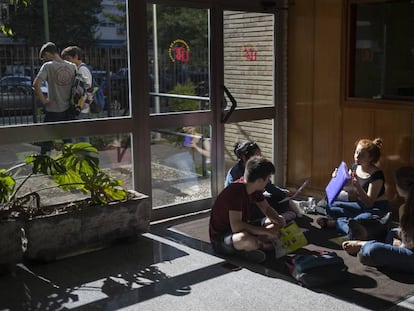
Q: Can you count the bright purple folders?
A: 1